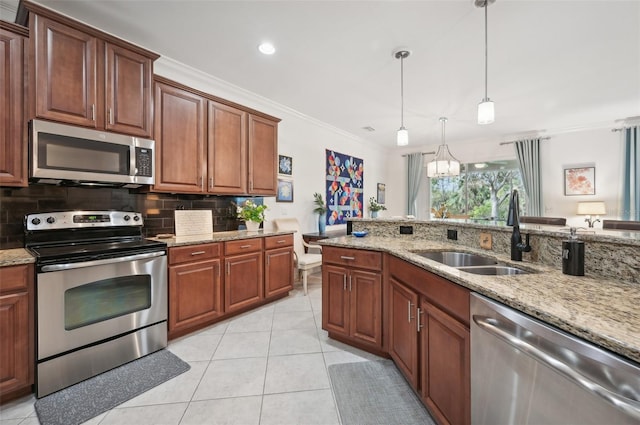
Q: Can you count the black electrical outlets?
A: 2